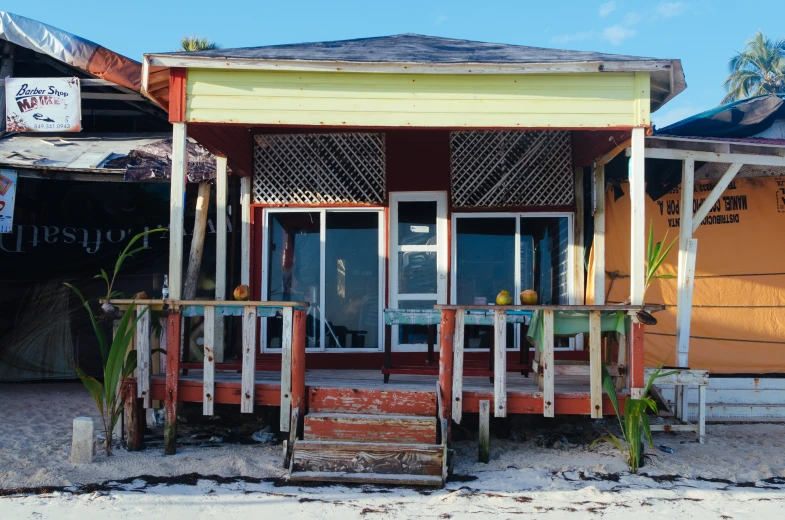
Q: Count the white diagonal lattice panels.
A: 2